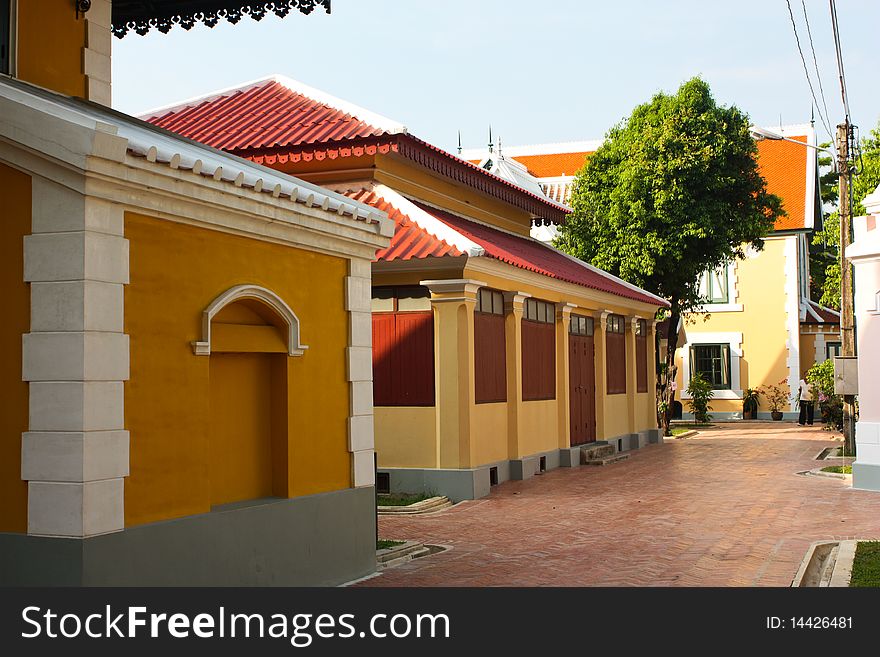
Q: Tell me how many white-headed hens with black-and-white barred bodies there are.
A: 0